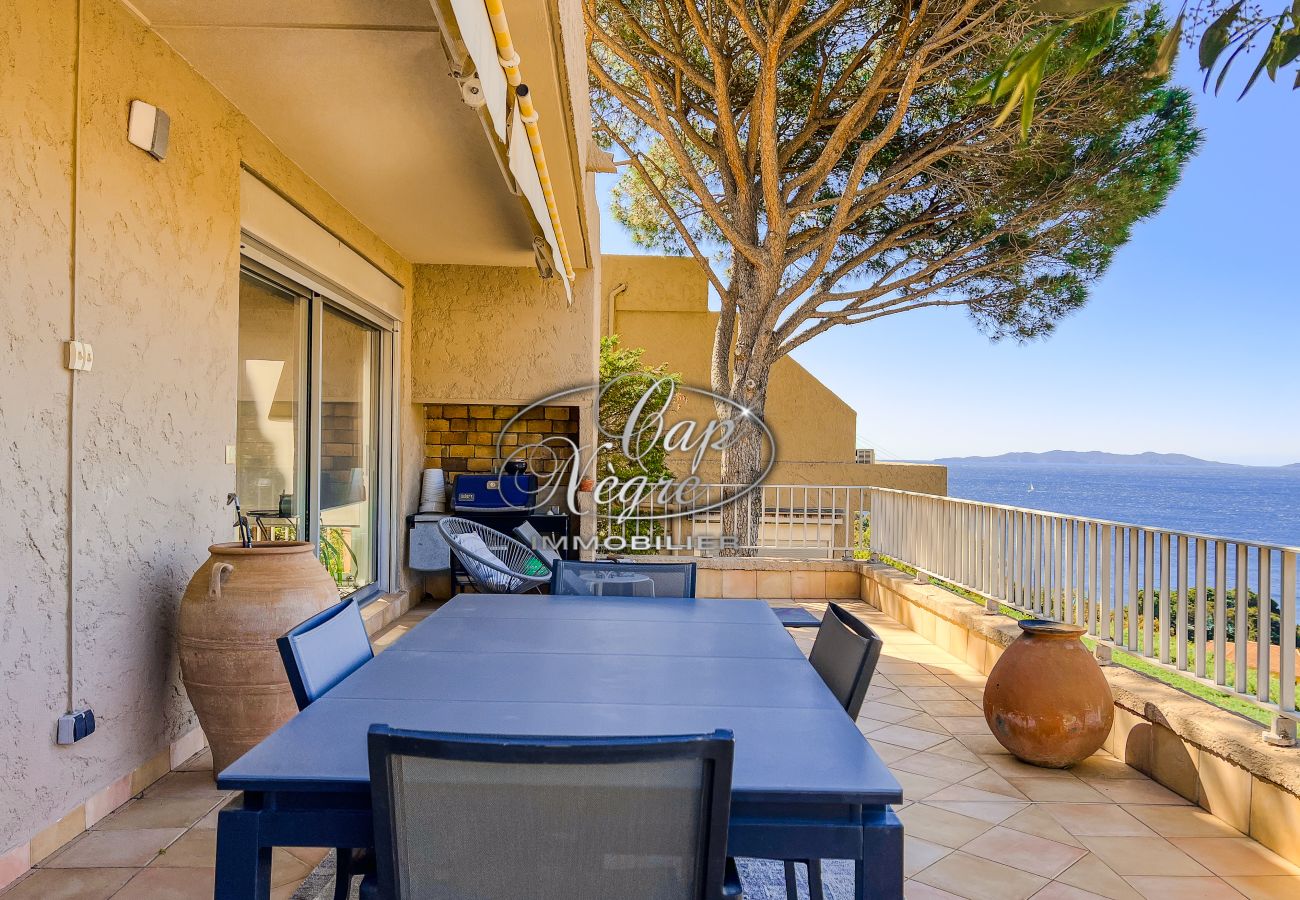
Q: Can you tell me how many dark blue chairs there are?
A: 4